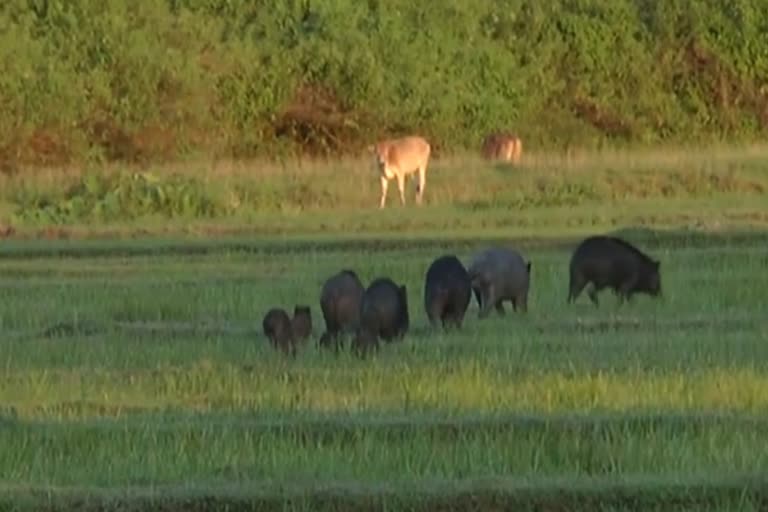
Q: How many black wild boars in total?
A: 7